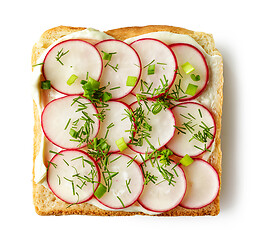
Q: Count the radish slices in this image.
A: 12